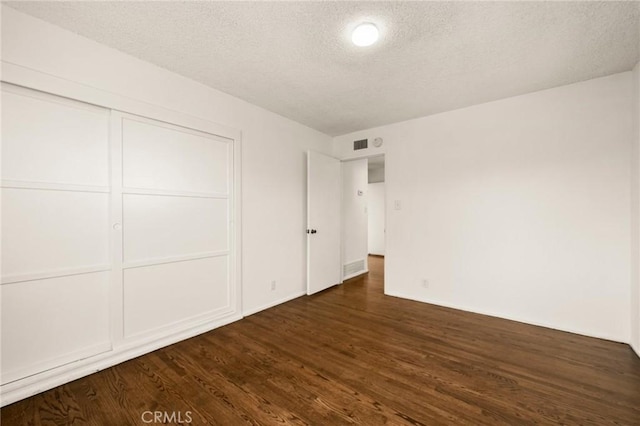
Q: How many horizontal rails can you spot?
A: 4